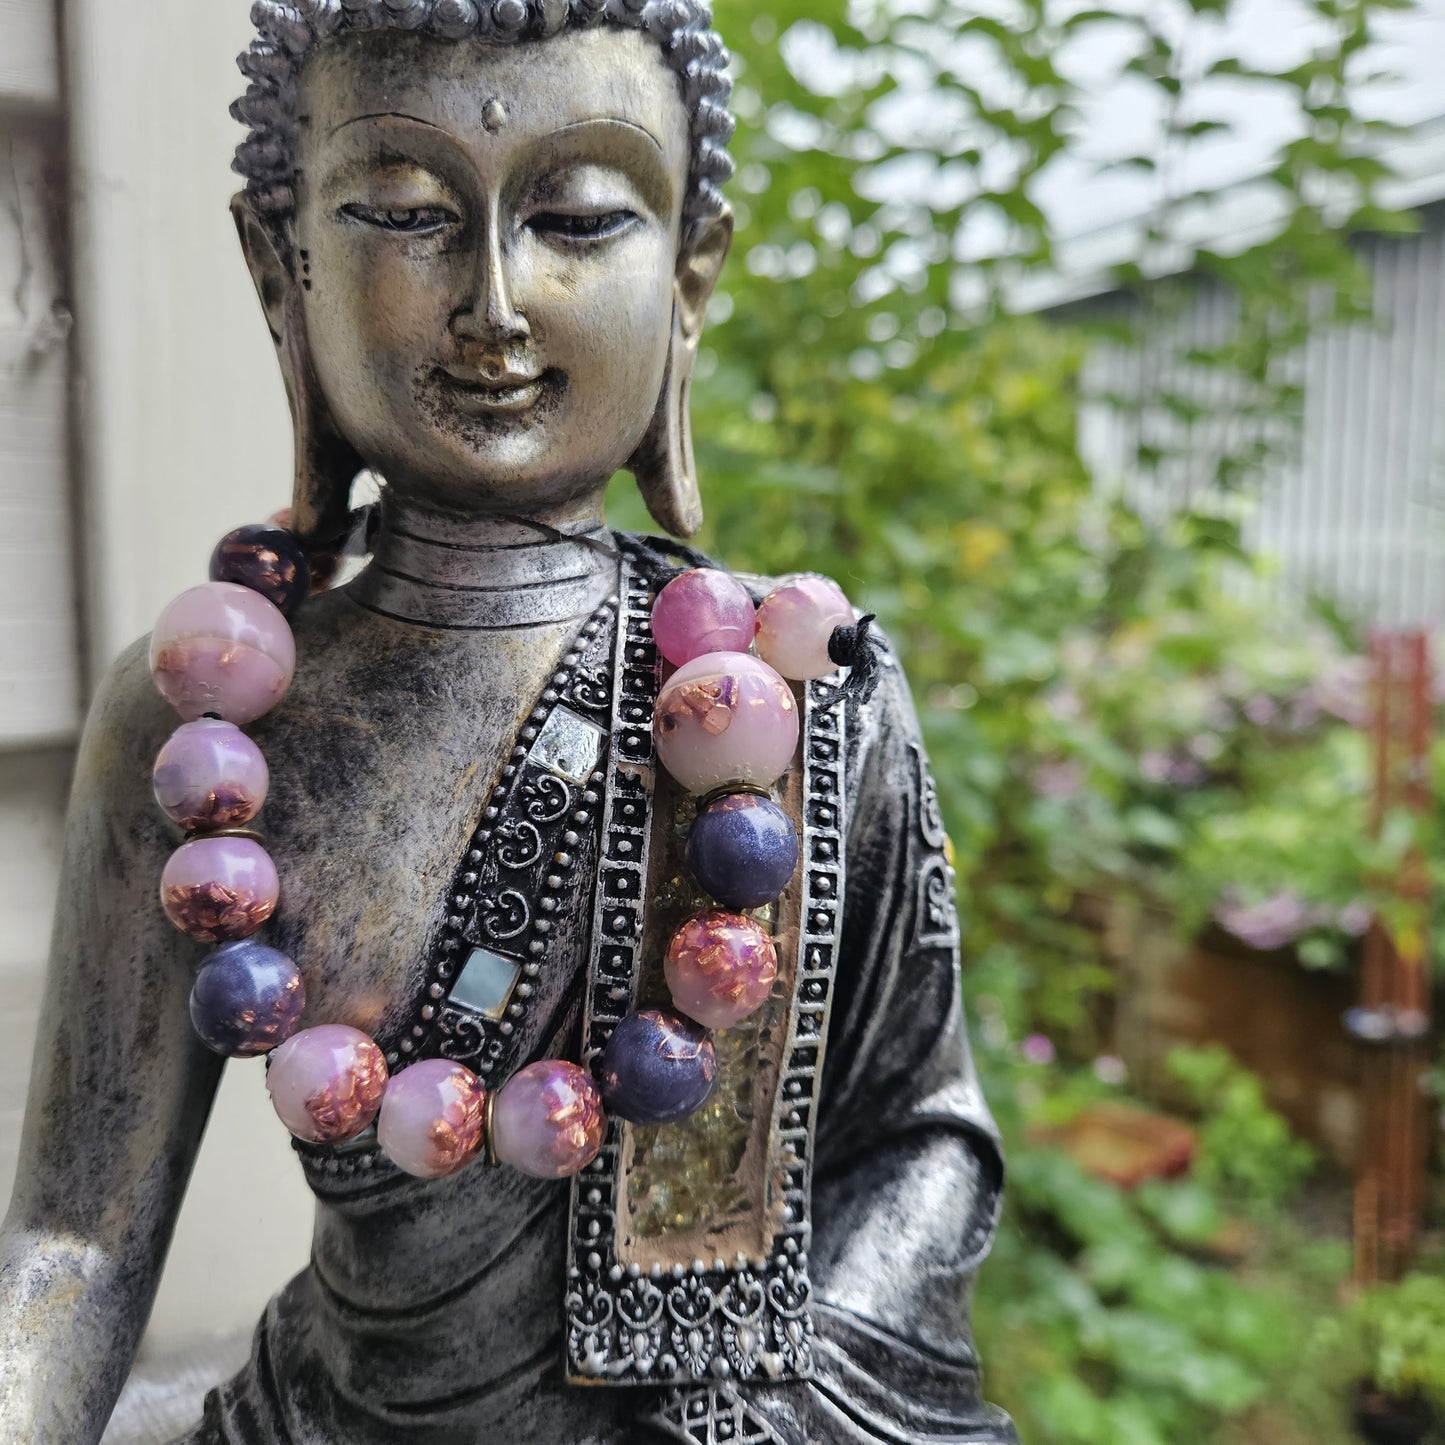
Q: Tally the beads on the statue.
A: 15